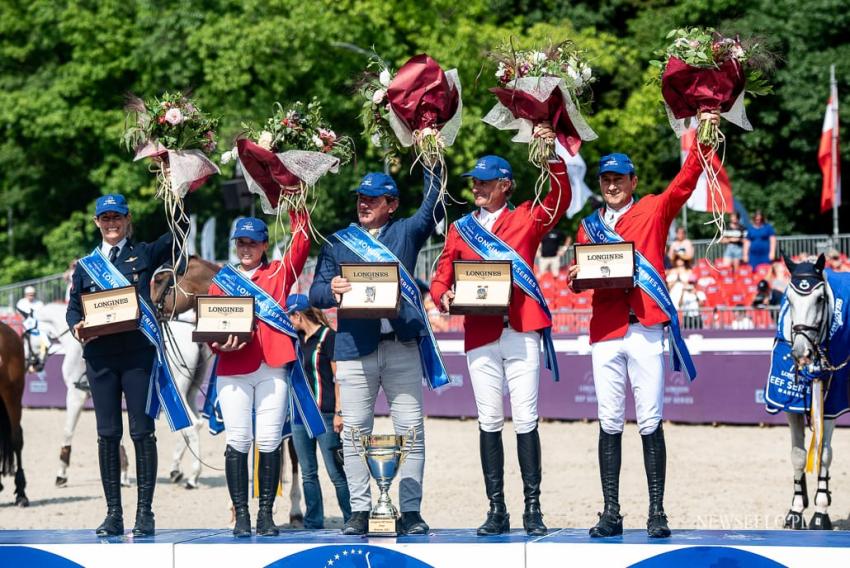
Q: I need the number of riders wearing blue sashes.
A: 5